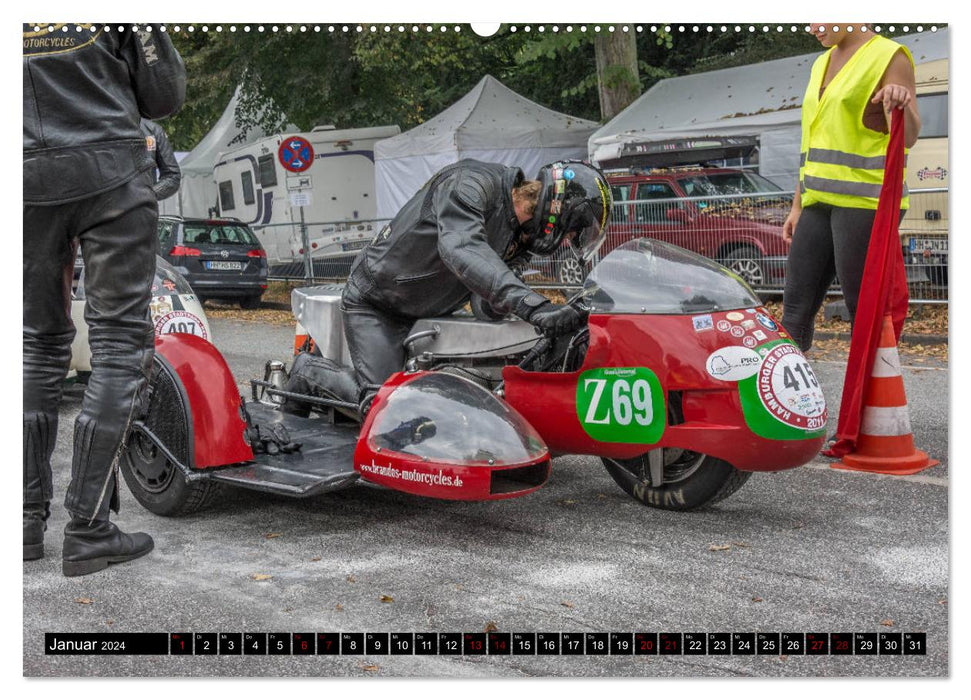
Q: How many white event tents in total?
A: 3